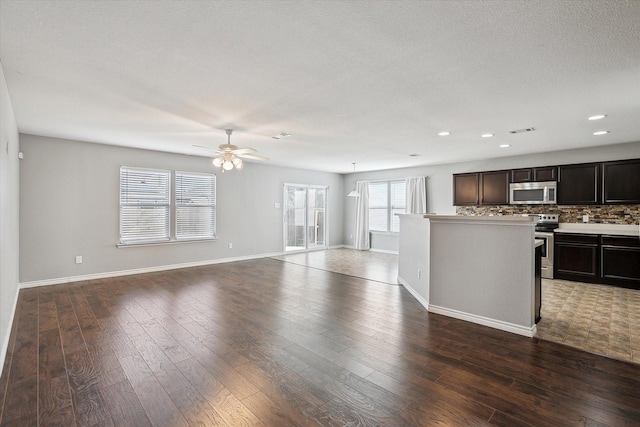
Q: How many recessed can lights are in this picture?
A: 5